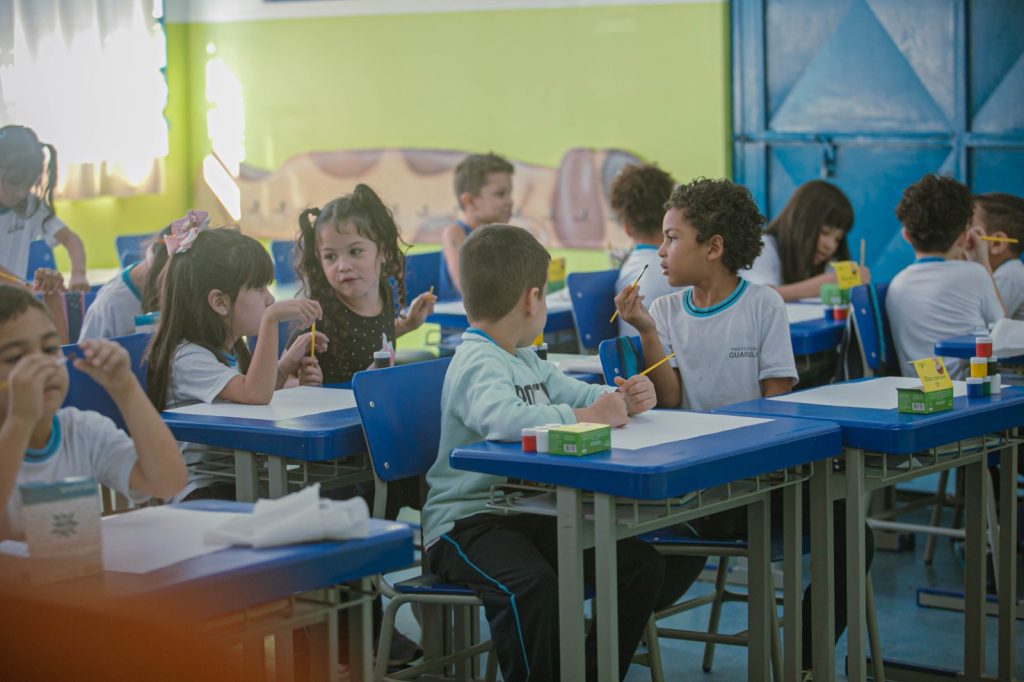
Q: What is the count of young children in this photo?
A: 12